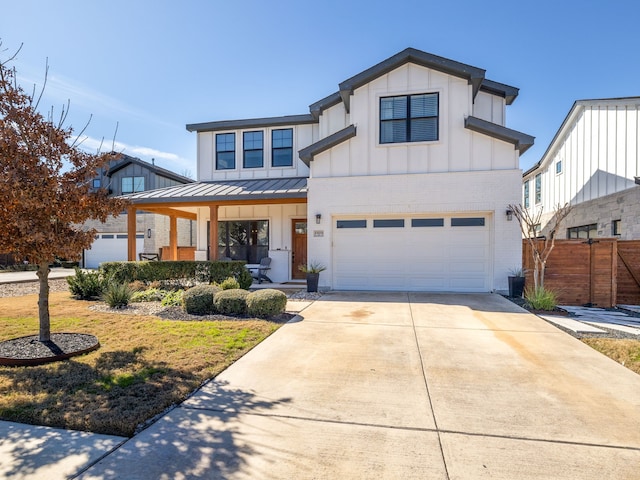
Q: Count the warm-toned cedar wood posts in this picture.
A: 3